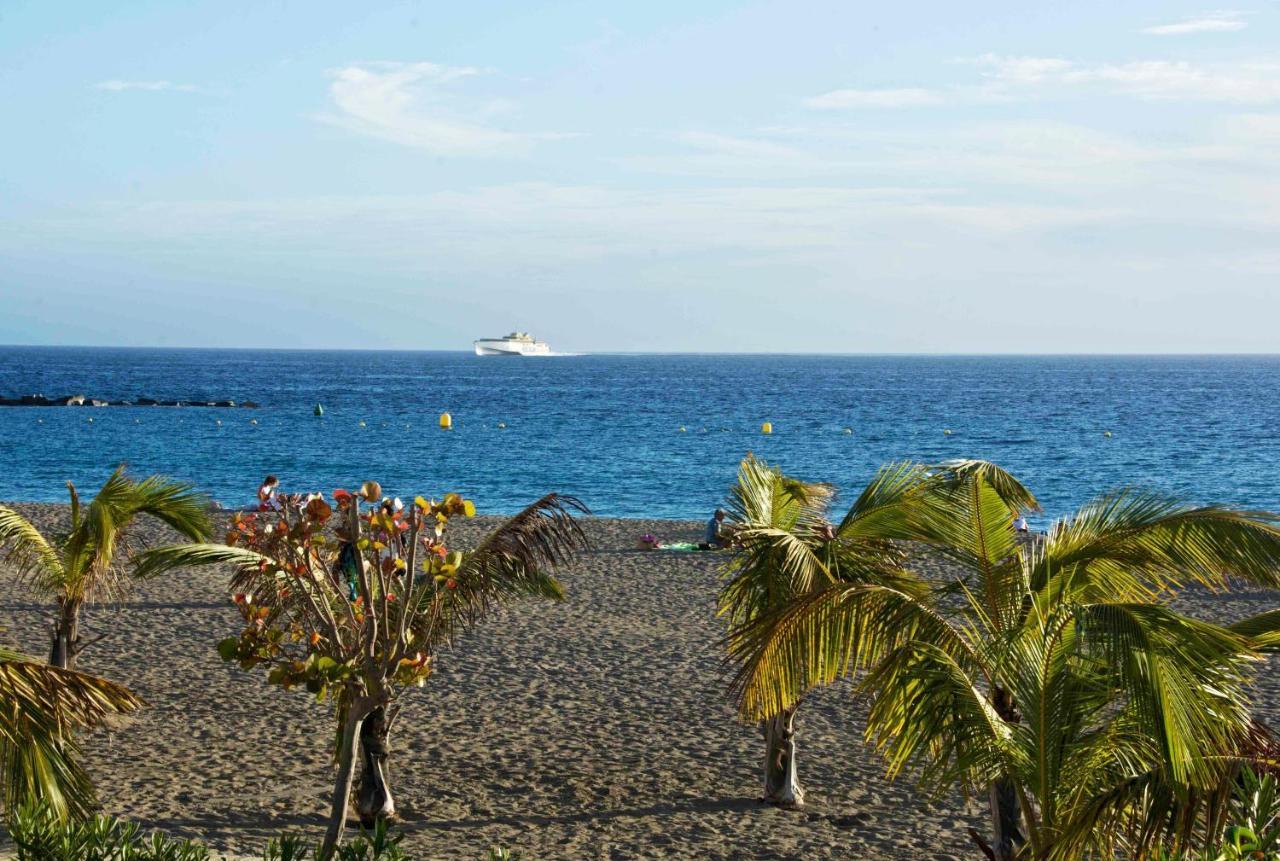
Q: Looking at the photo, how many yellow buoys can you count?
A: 2